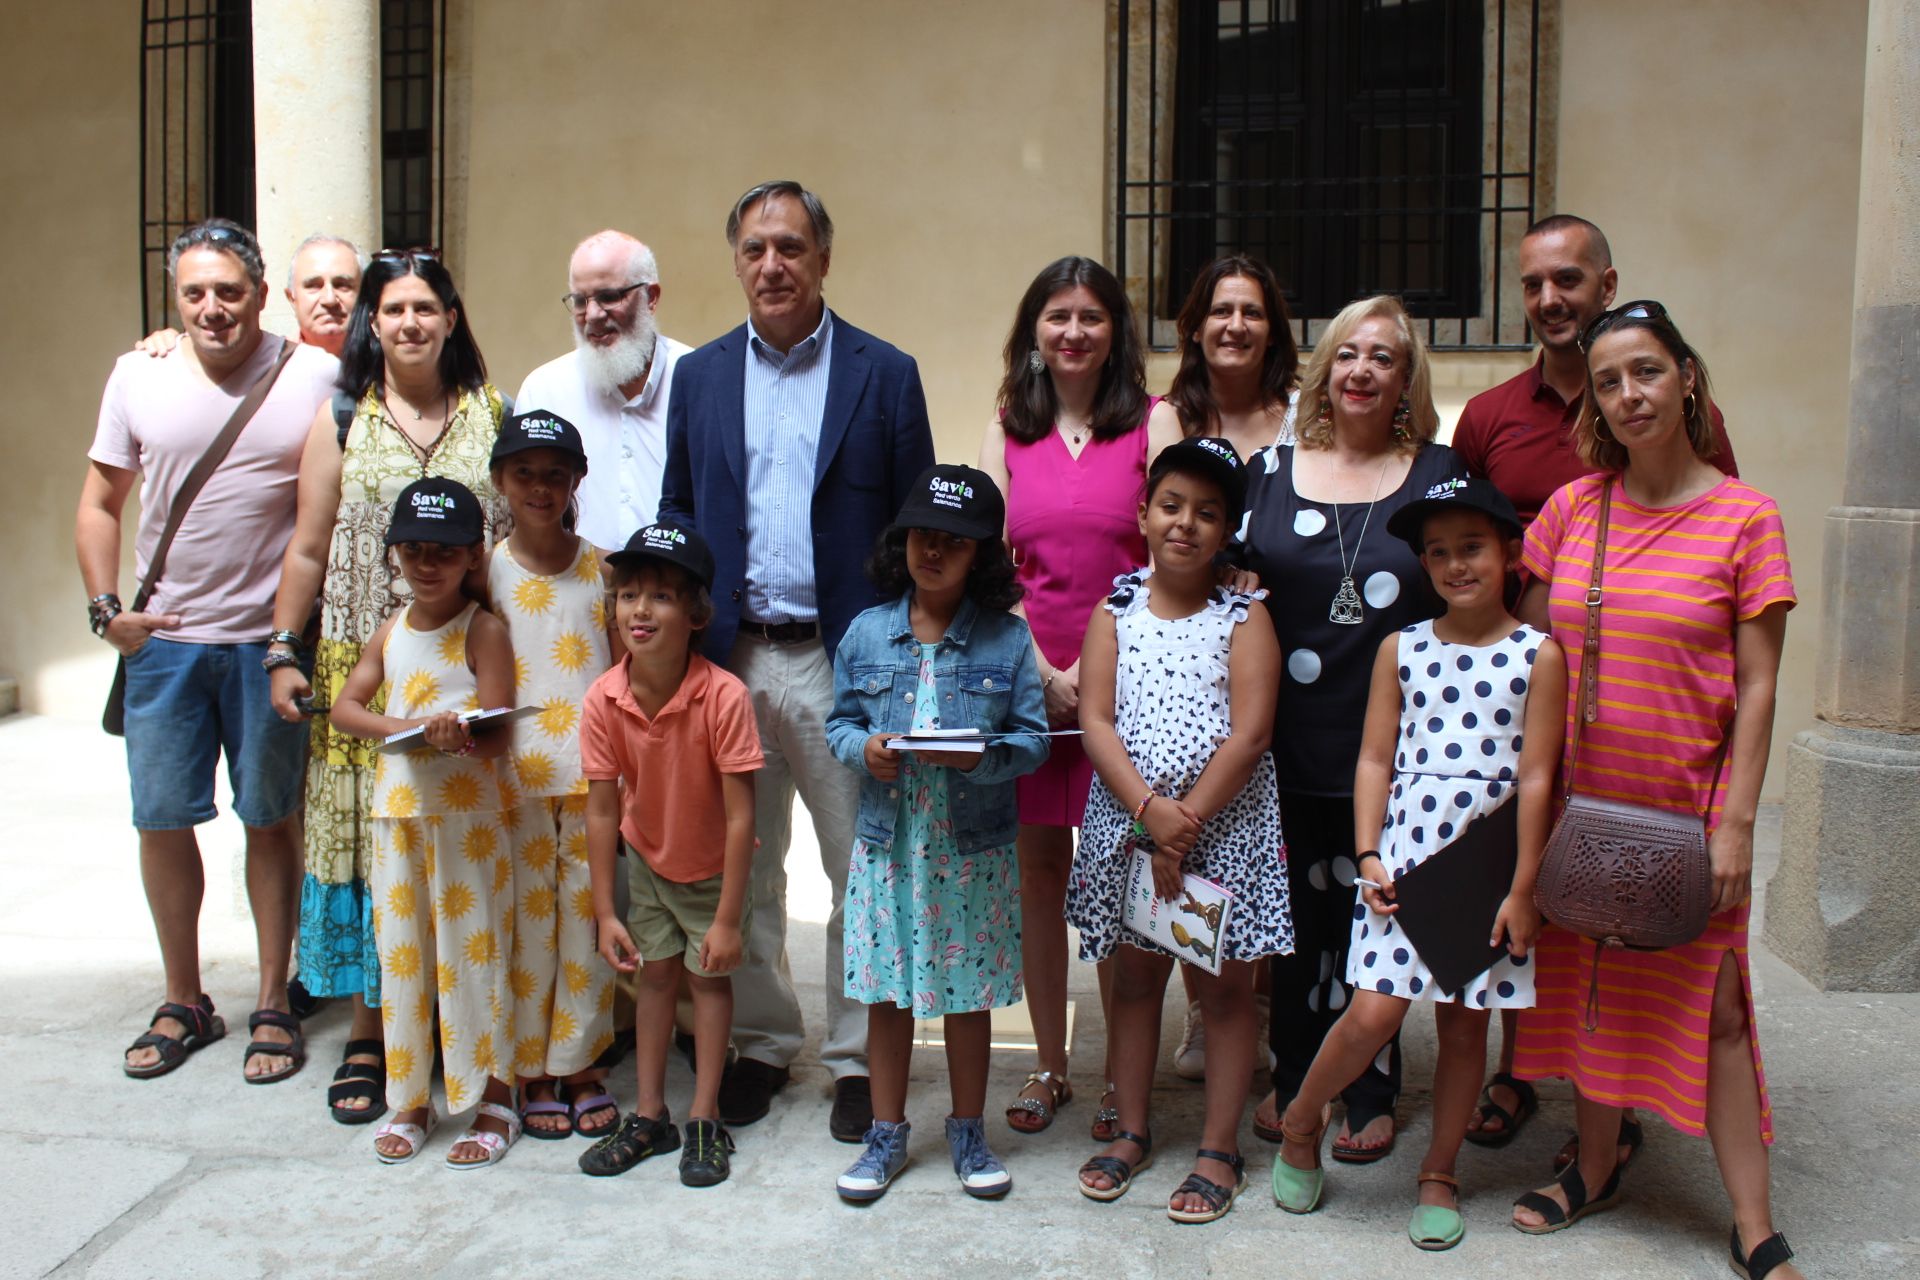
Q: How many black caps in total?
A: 6